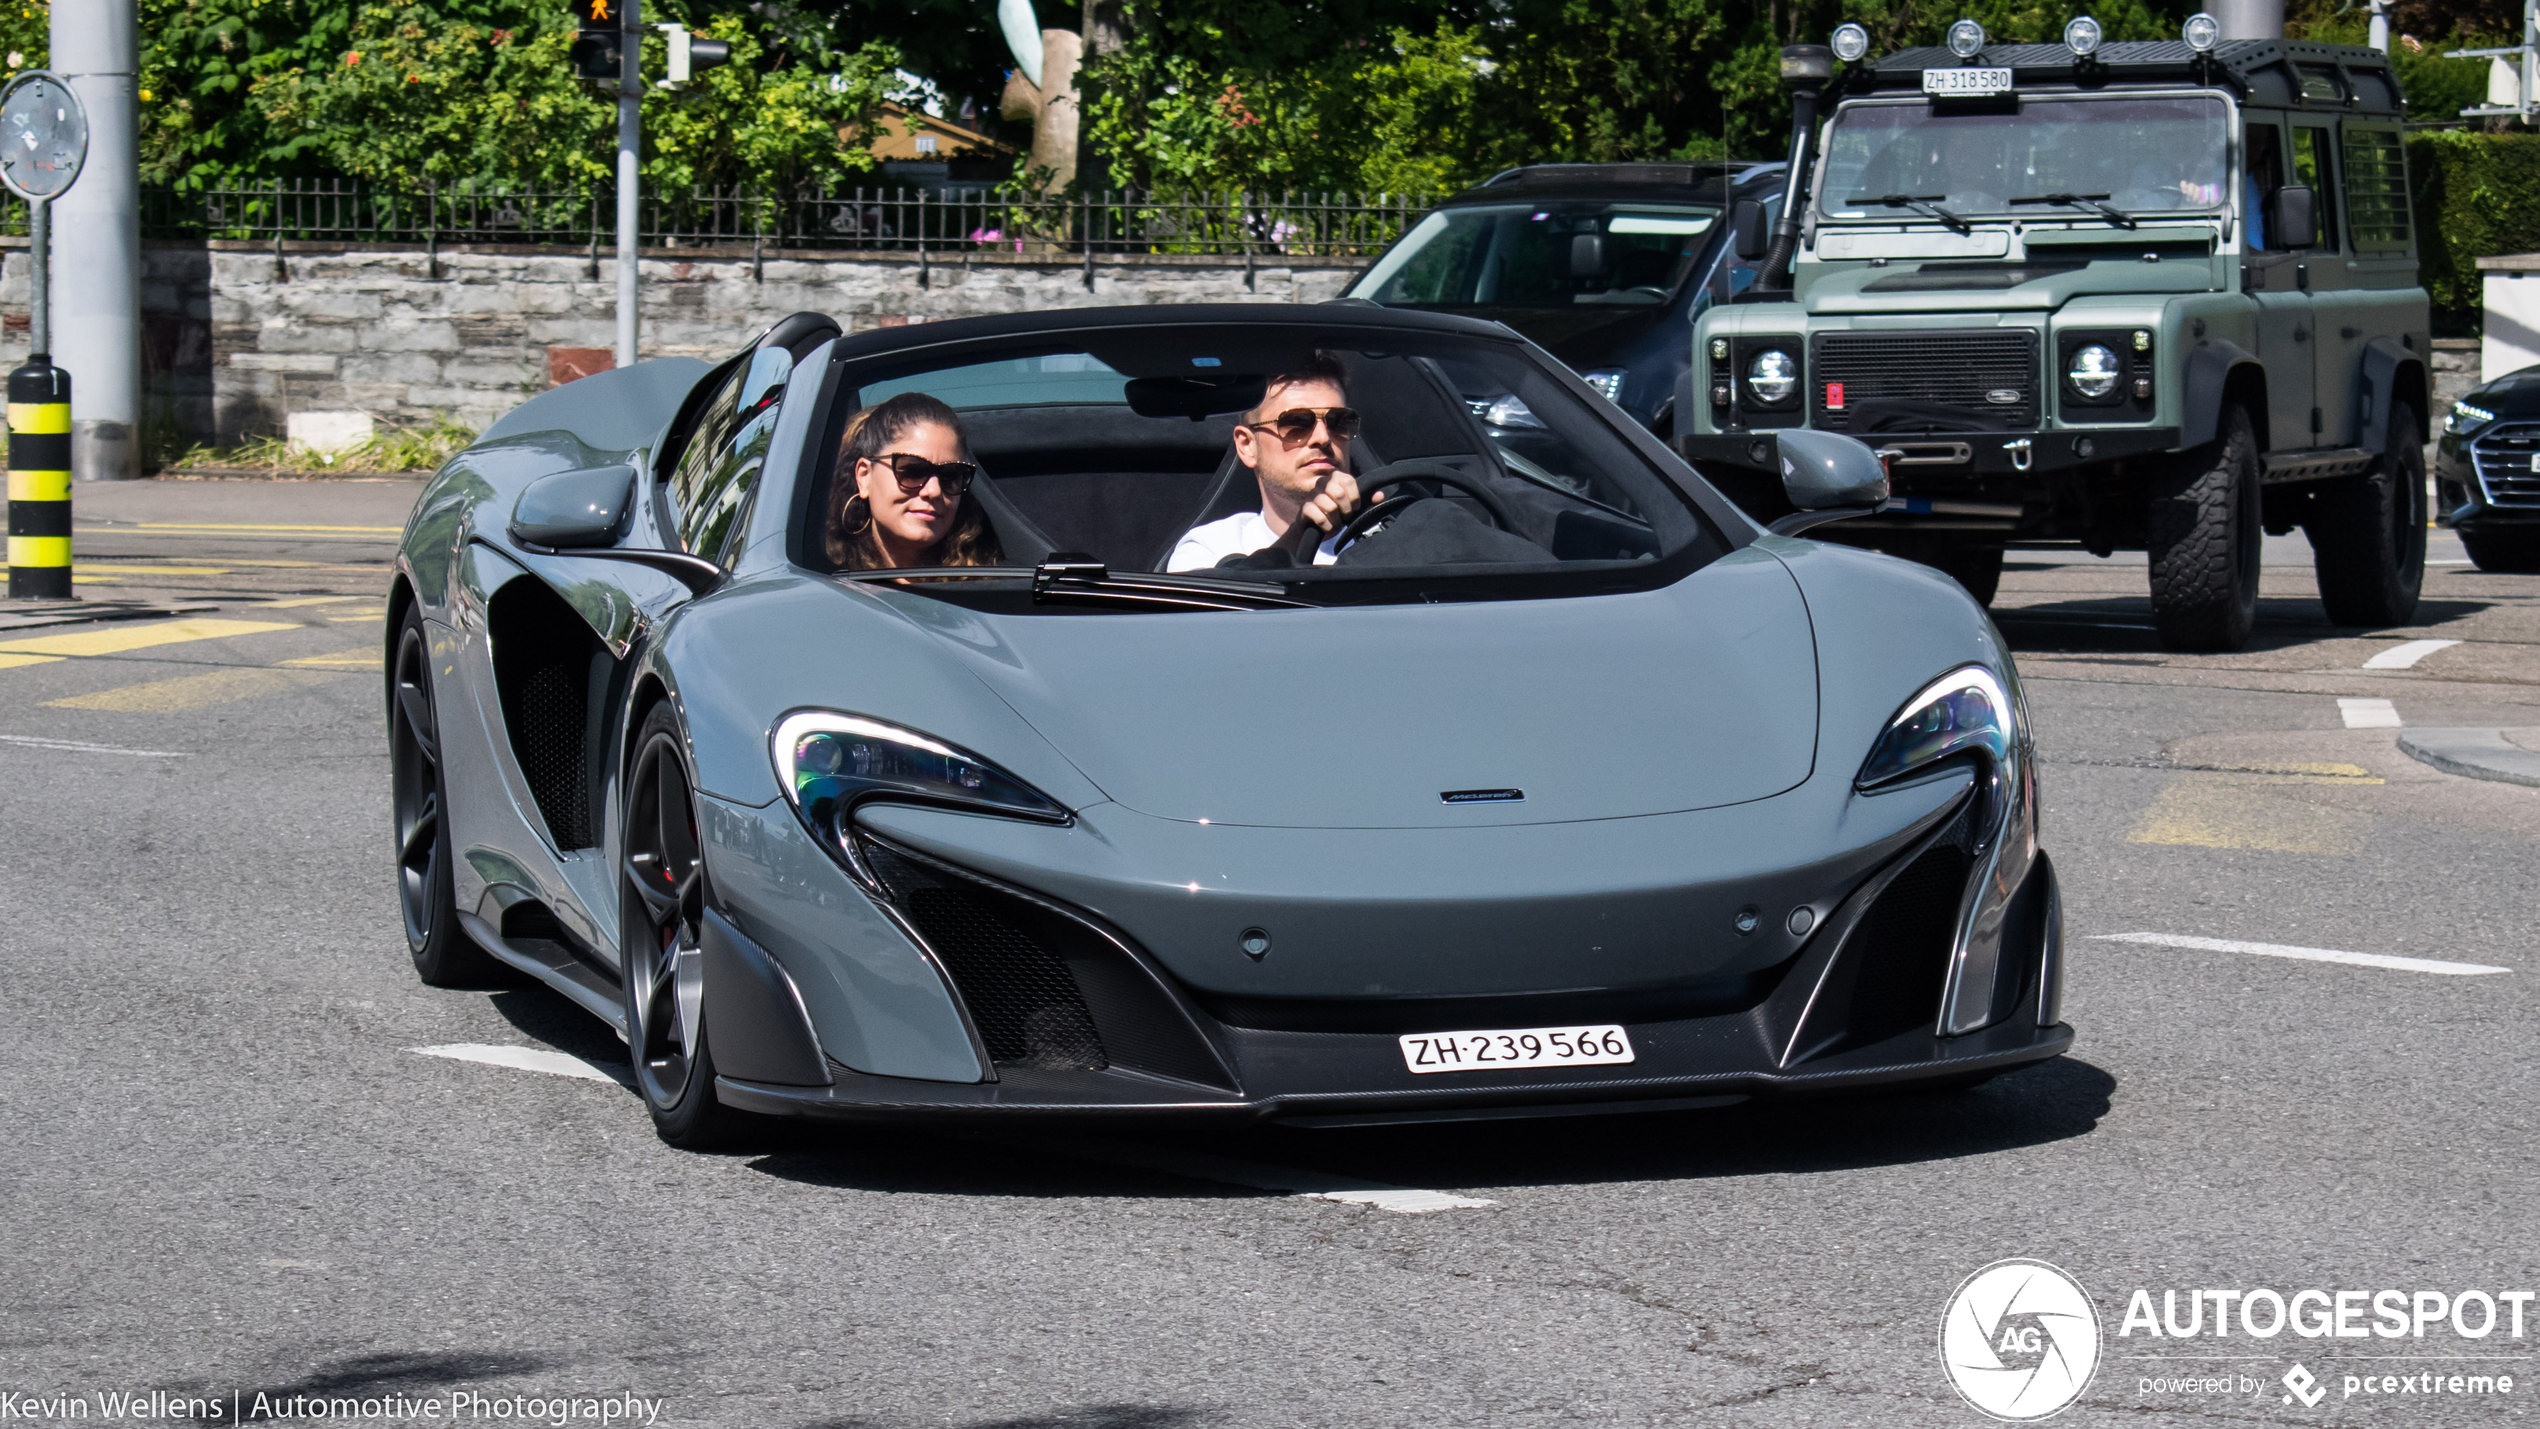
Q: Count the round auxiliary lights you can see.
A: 4